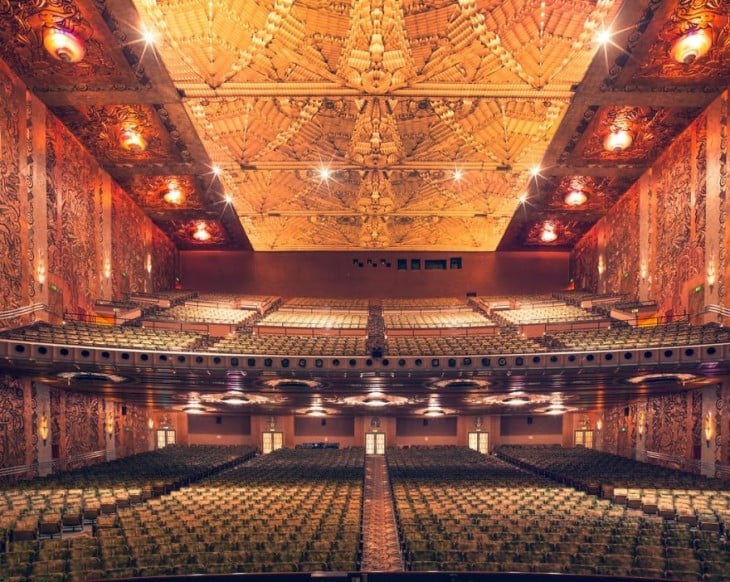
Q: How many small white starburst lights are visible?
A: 8